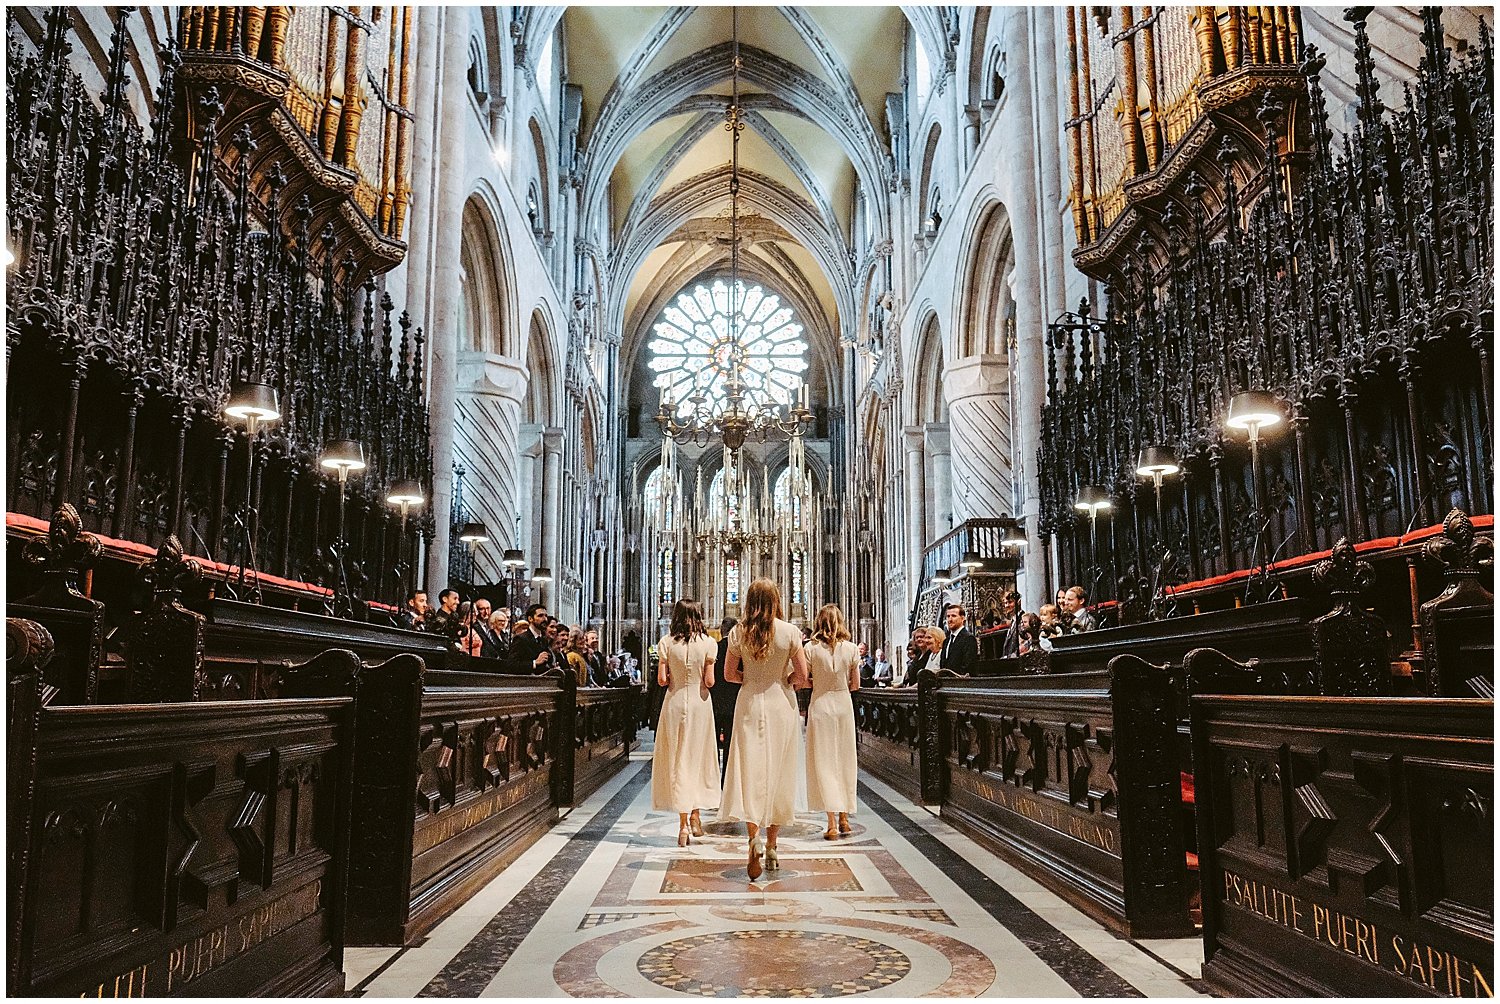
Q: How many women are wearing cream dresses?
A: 3